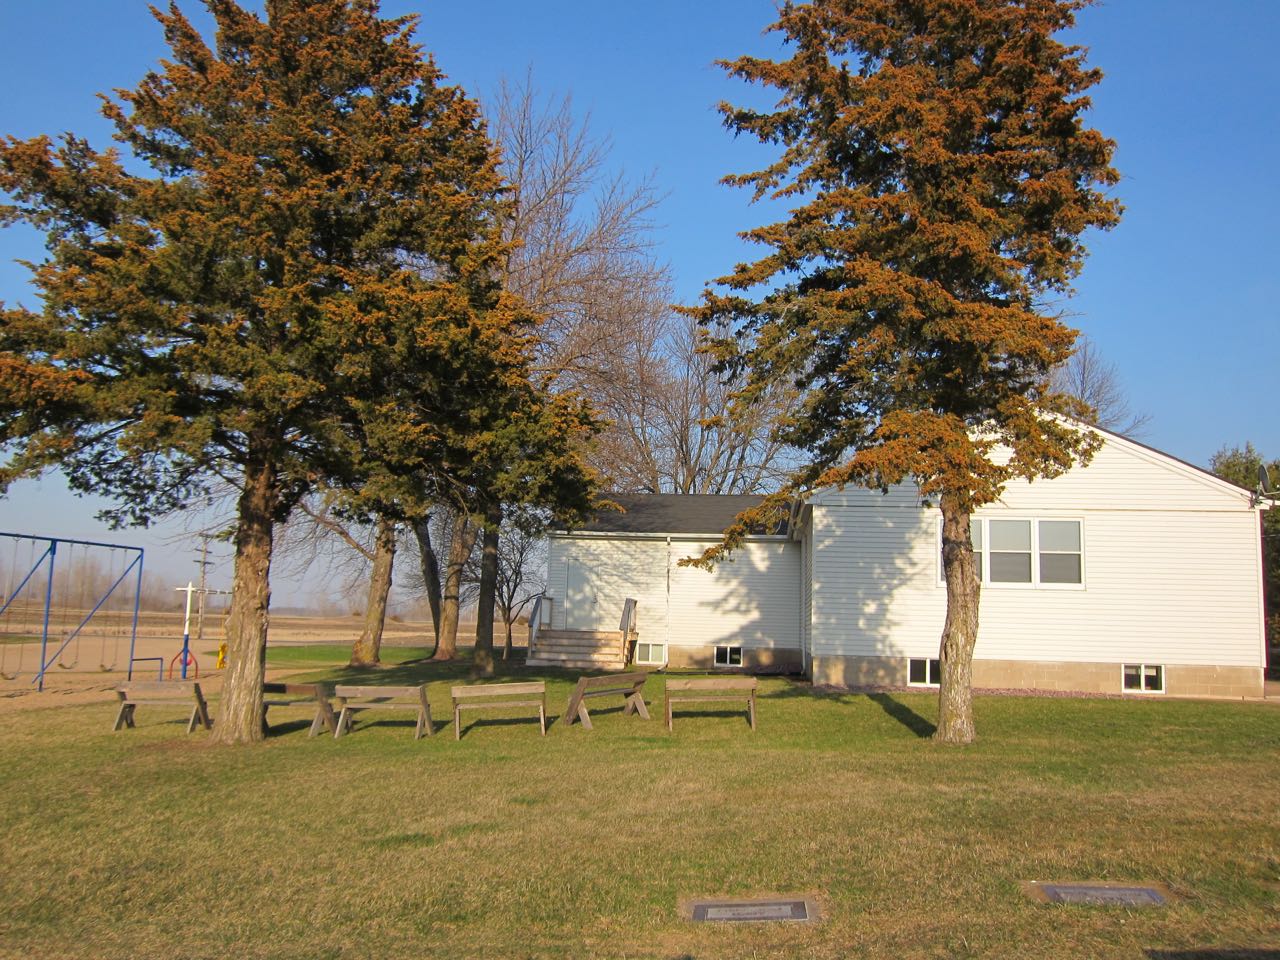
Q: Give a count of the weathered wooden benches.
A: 6